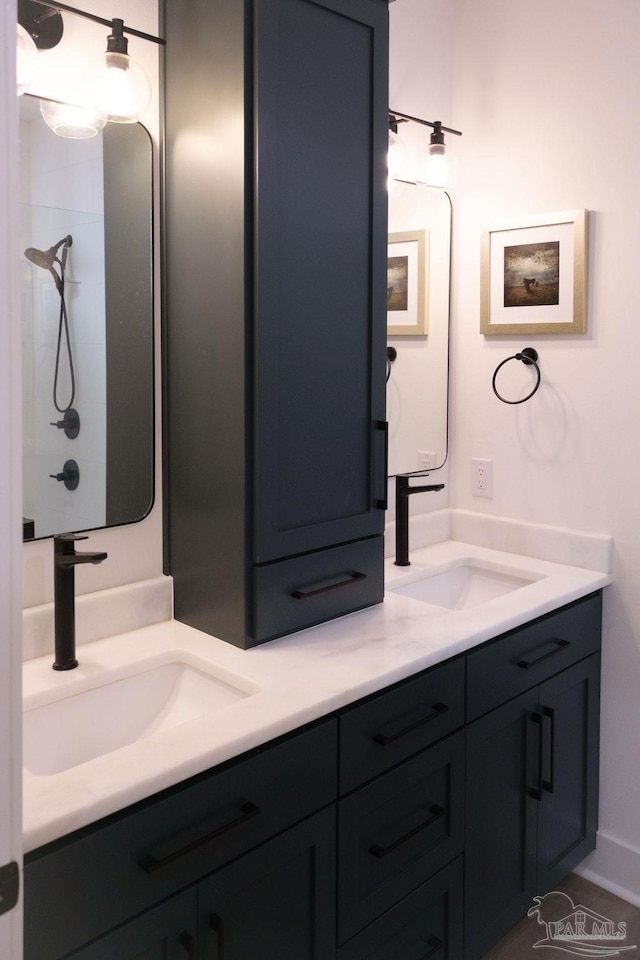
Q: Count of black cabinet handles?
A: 11